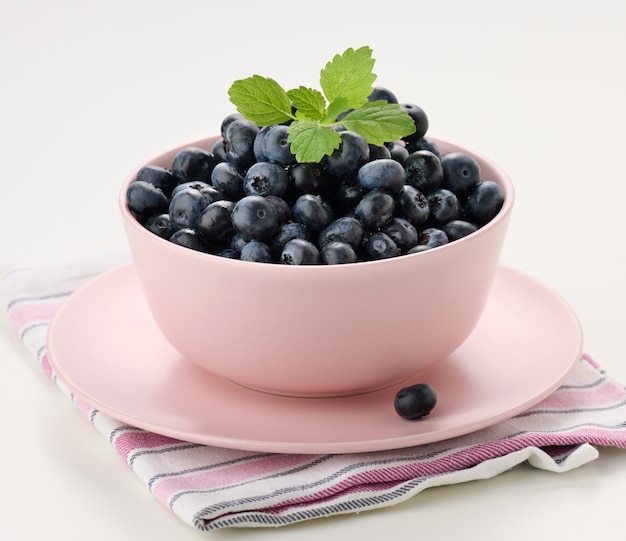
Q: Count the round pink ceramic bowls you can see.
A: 1